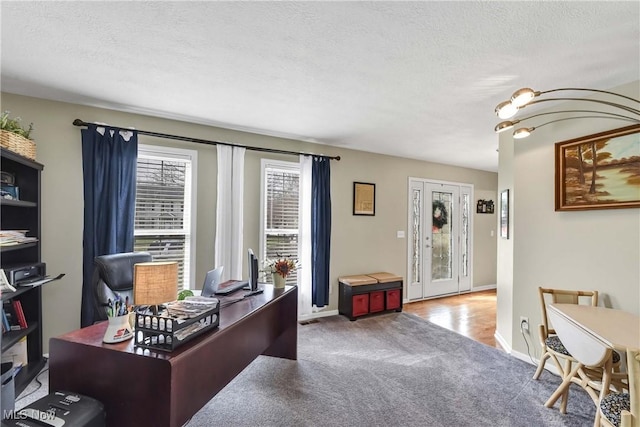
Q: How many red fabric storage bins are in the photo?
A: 3